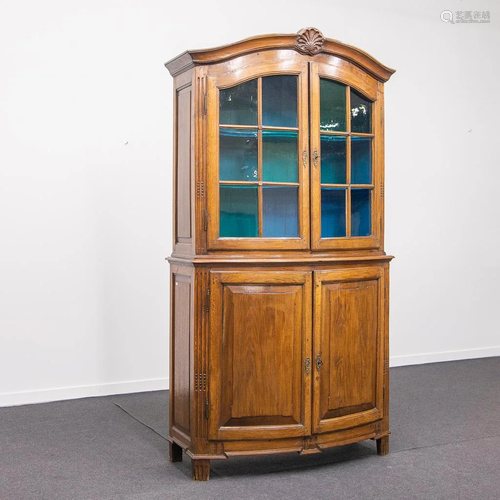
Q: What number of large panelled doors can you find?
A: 2